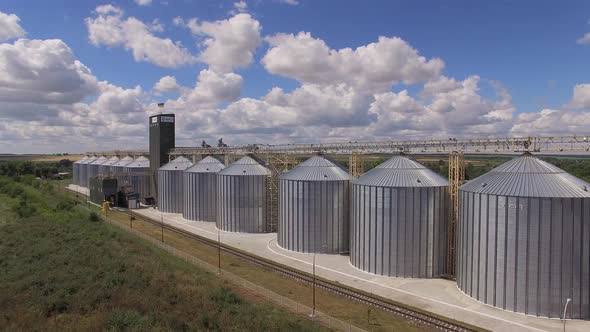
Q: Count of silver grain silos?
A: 12